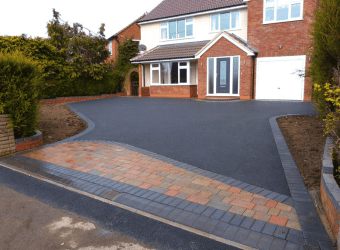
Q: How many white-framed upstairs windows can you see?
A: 3